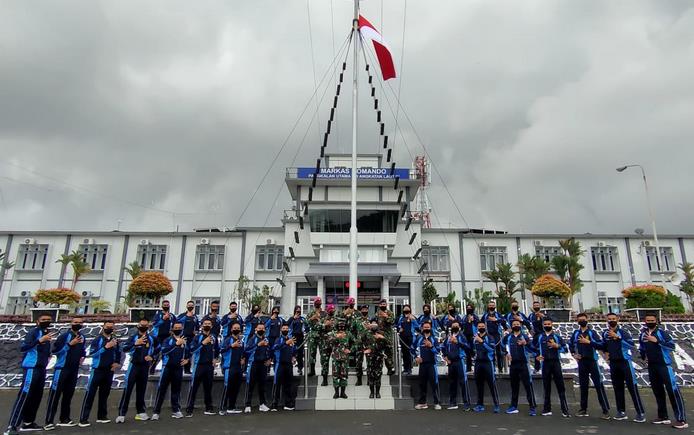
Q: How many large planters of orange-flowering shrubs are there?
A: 4